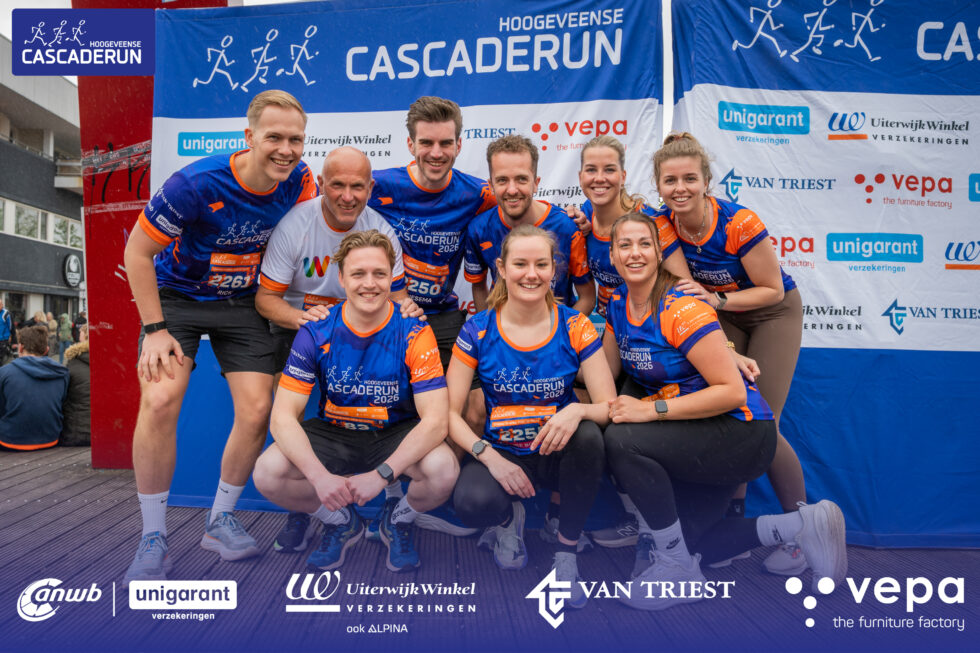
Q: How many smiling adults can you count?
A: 9